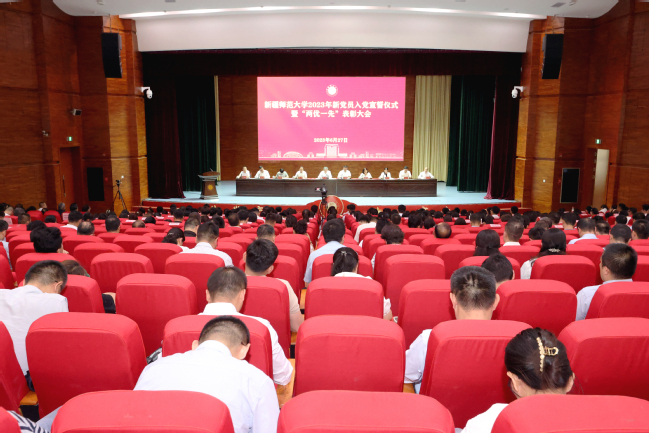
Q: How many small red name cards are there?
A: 10